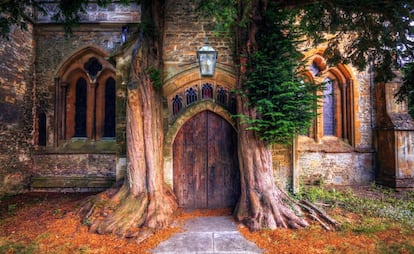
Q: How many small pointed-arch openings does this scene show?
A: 5